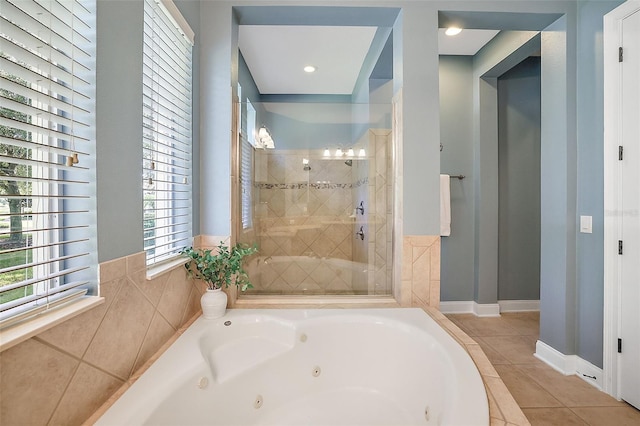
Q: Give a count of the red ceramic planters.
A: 0